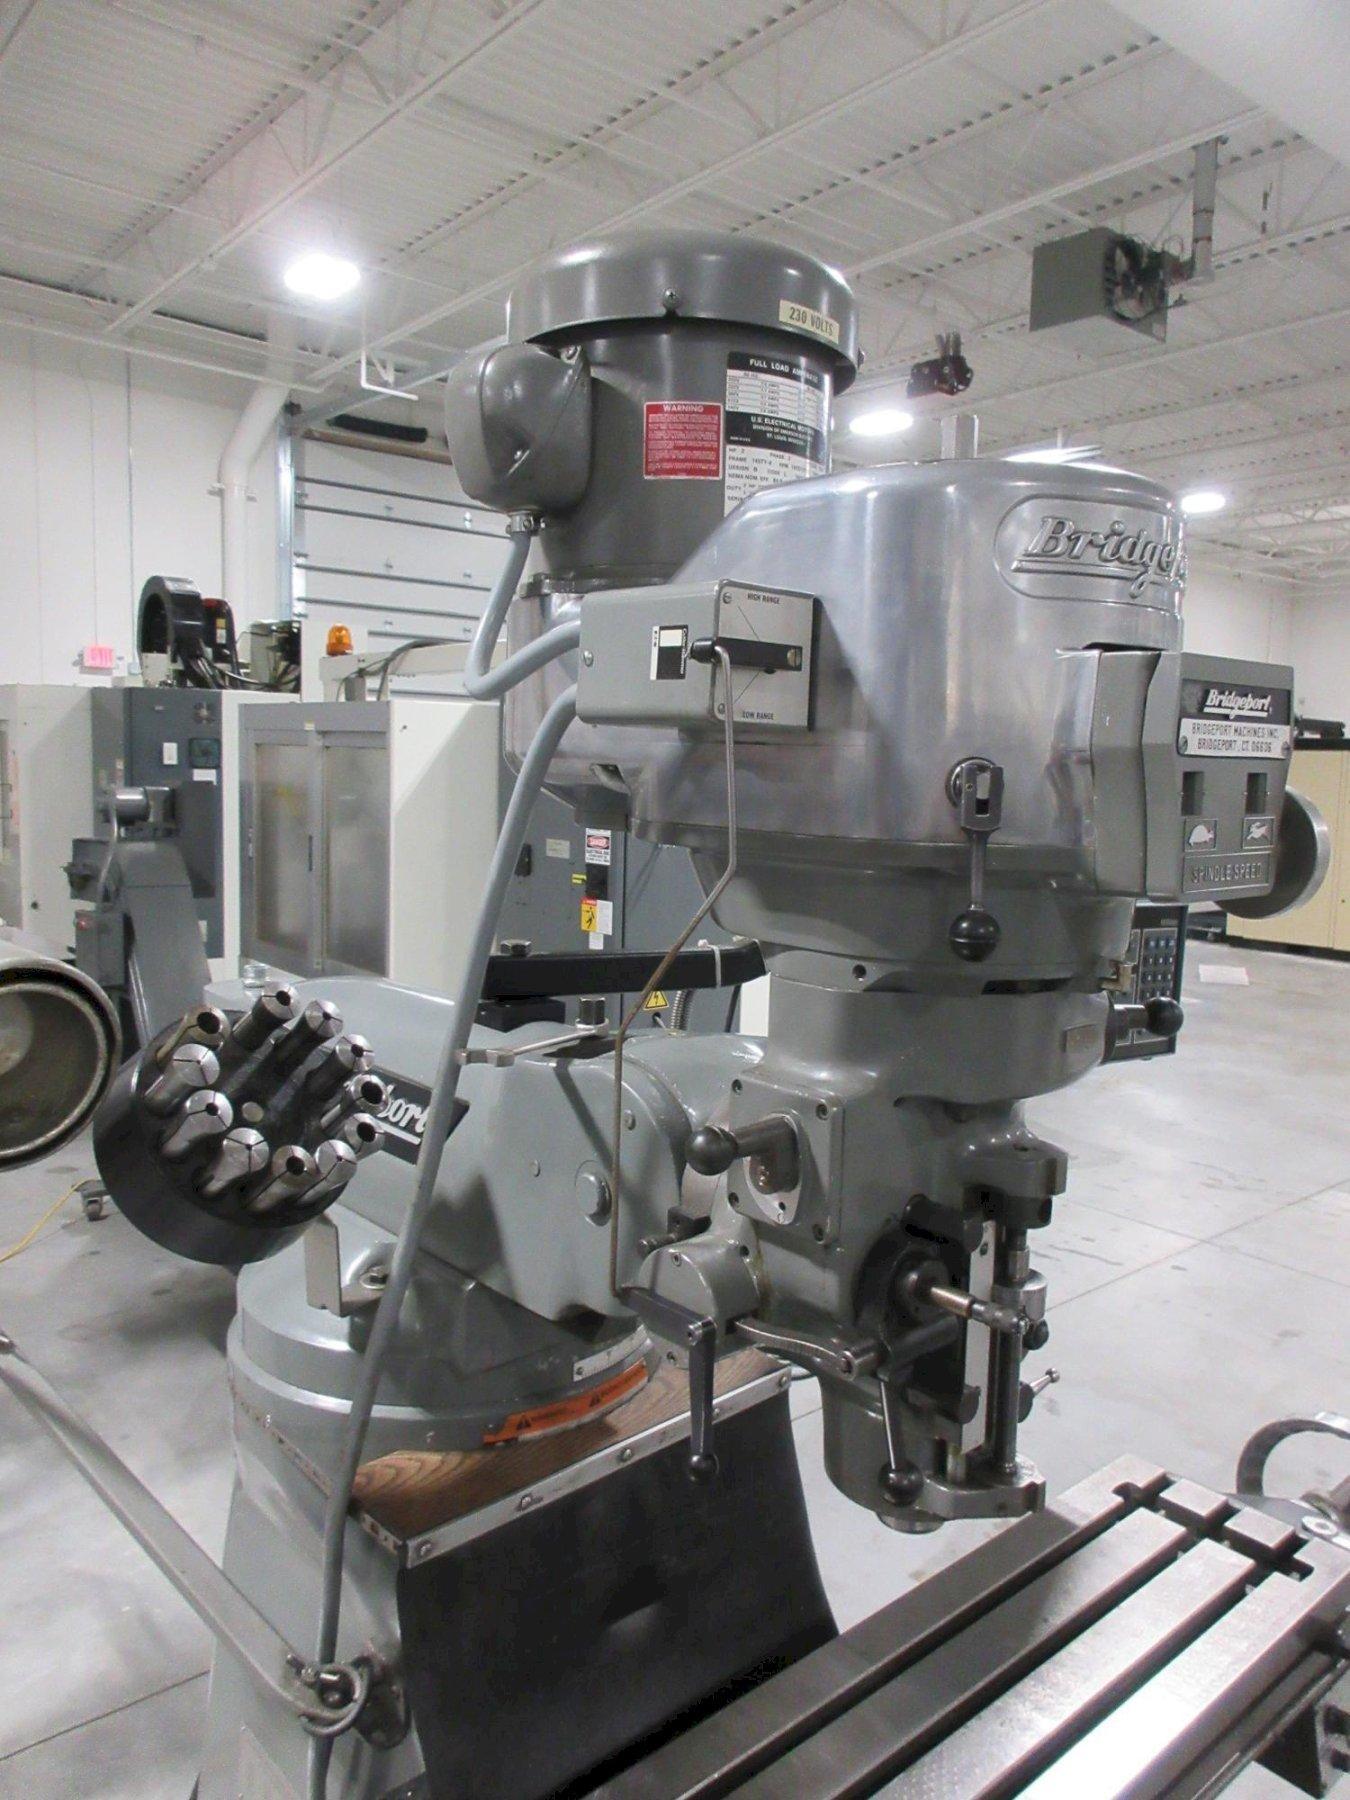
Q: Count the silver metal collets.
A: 11